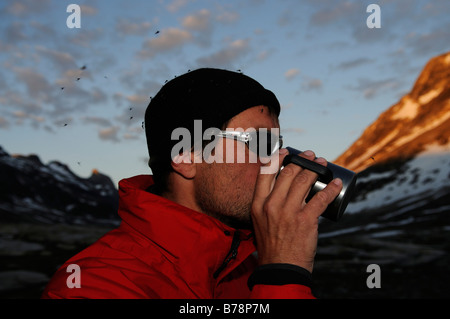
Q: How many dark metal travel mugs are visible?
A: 1